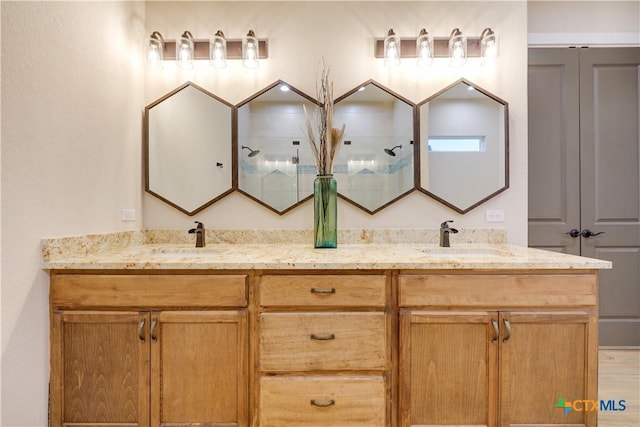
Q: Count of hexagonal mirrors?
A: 4